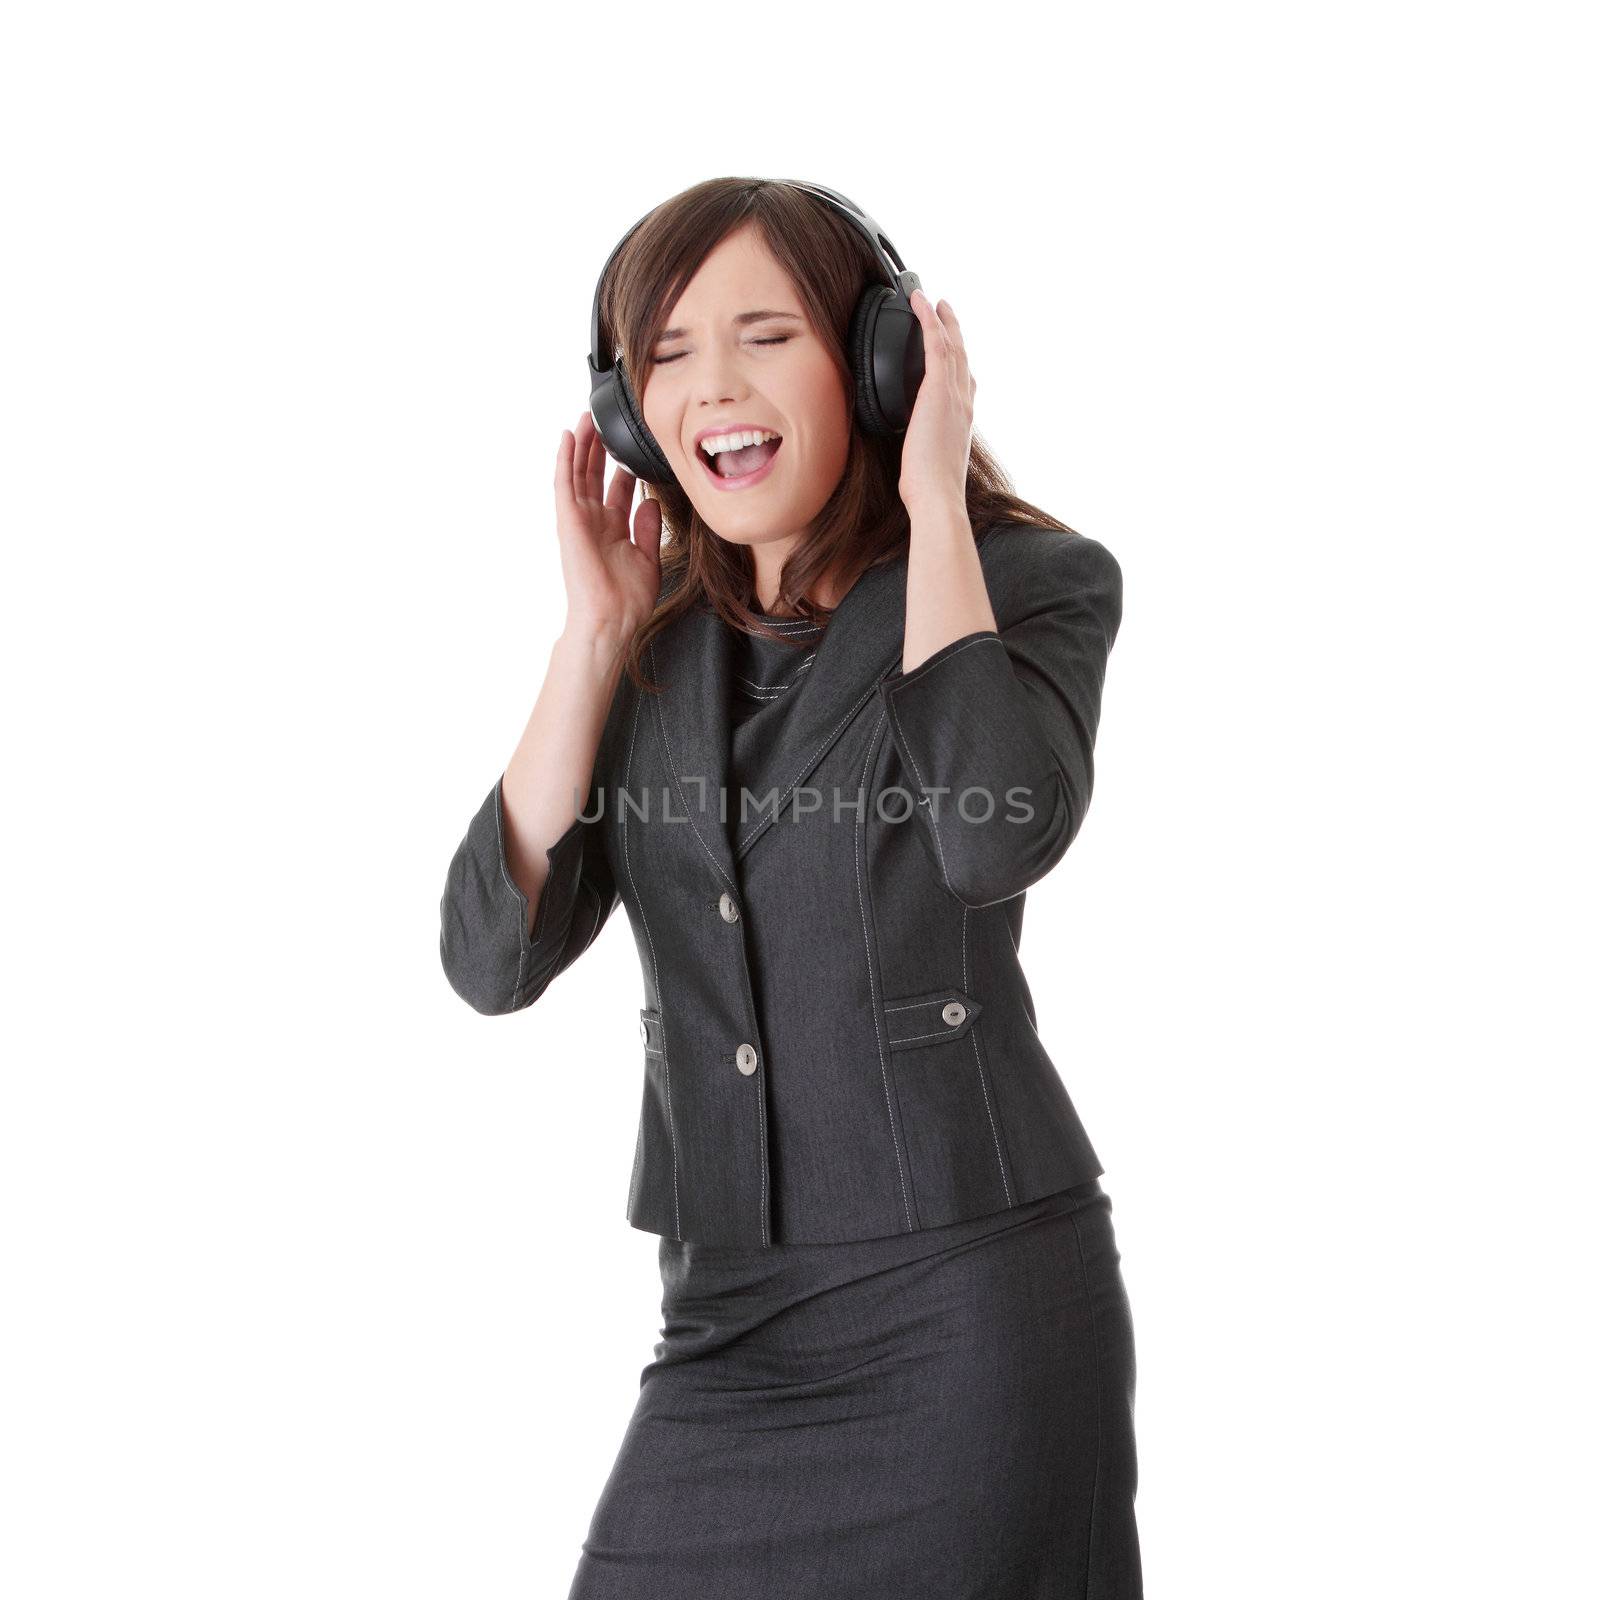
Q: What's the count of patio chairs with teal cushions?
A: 0